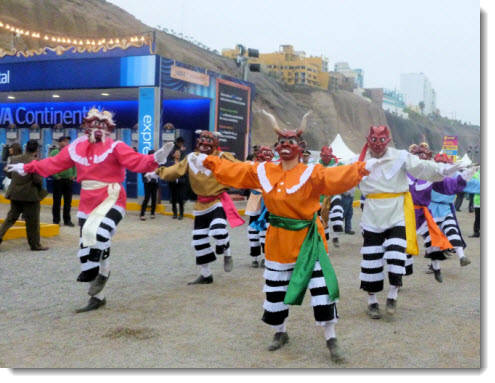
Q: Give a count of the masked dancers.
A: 8